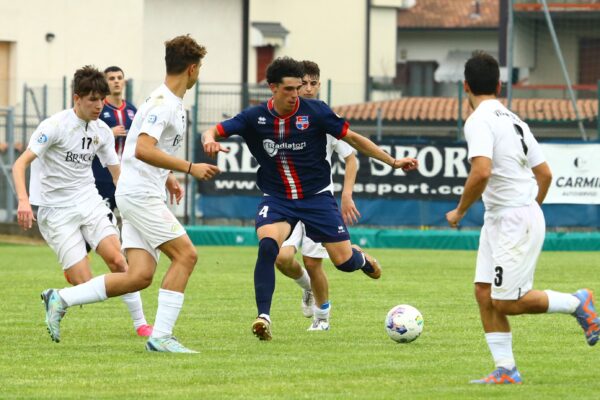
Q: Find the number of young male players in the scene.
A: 6